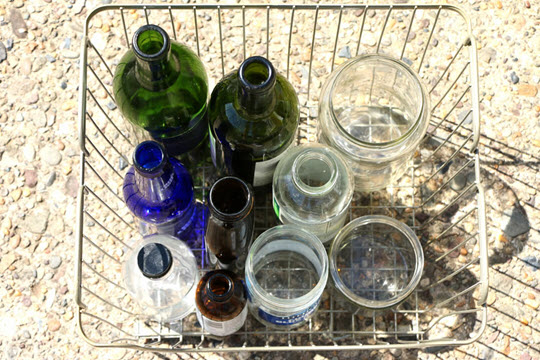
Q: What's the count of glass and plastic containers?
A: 10